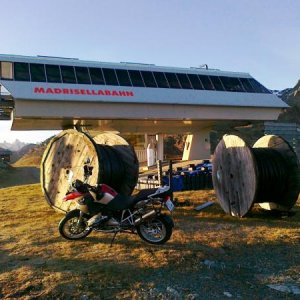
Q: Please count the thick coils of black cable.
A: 2